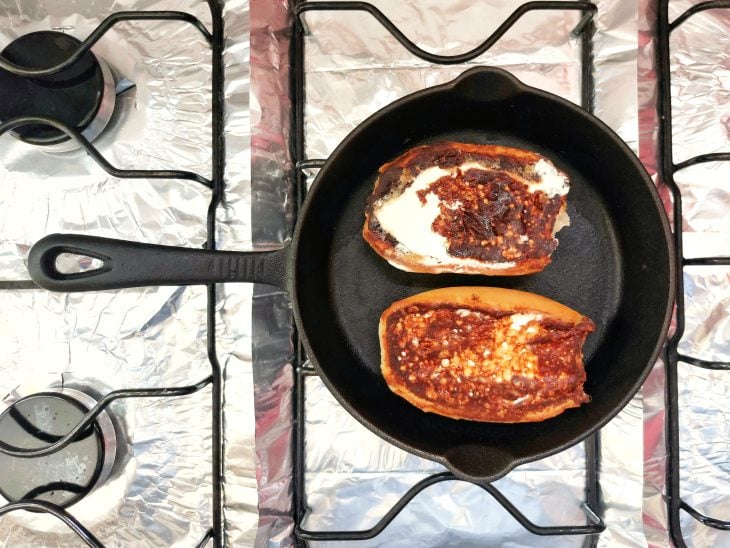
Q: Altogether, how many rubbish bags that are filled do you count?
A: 0